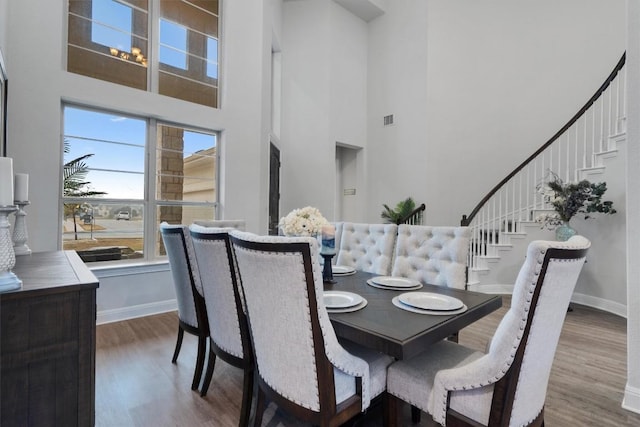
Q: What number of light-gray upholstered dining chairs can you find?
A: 8